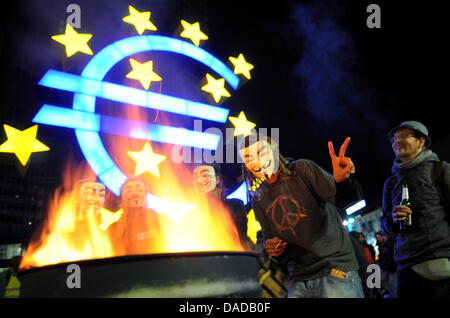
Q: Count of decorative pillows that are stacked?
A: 0